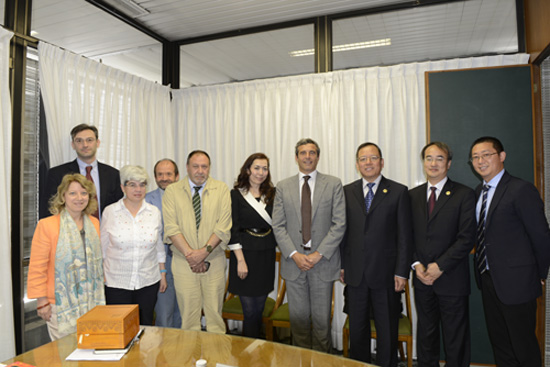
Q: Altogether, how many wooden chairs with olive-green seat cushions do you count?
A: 3